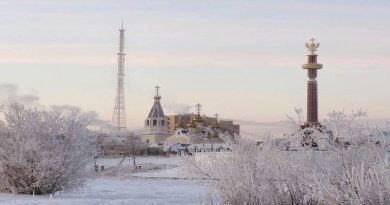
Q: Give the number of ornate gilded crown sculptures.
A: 1